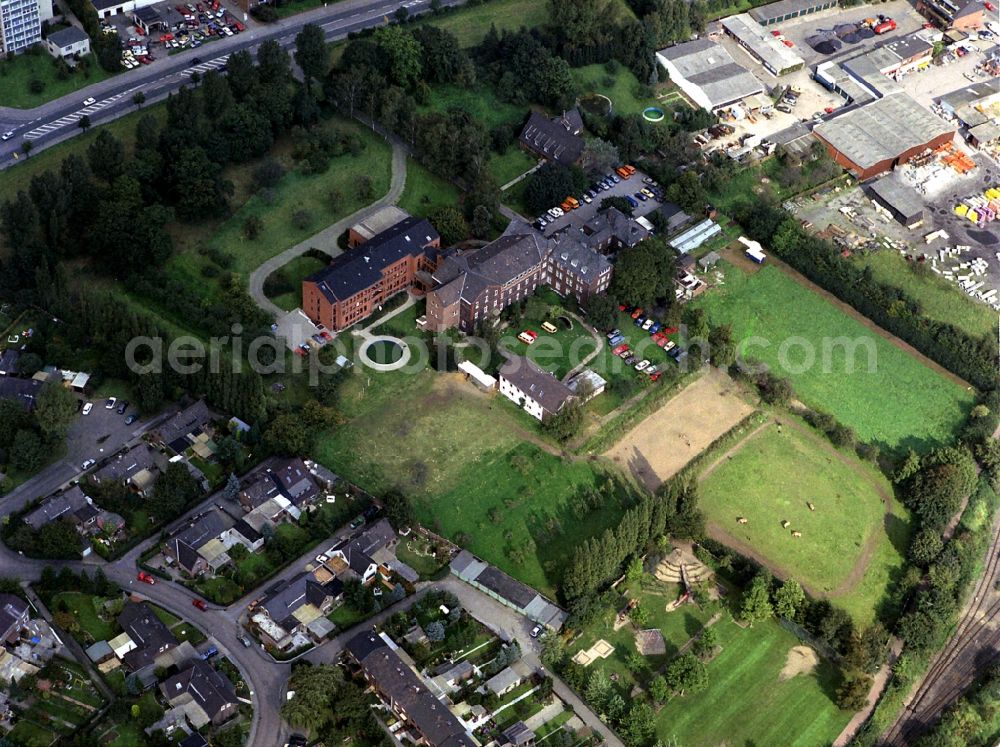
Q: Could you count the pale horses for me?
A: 4